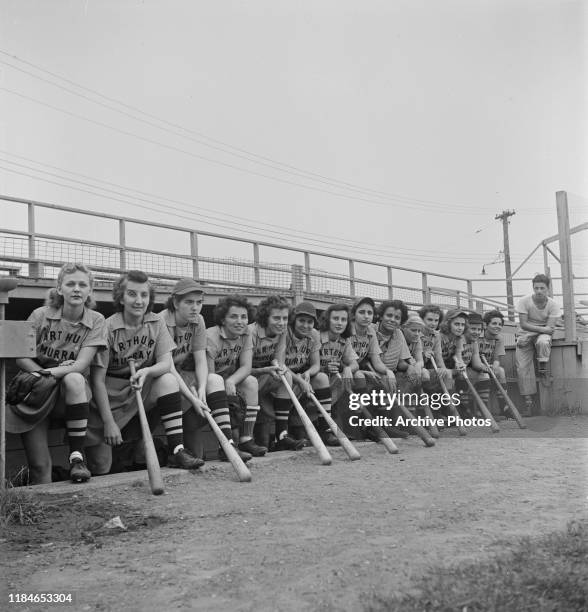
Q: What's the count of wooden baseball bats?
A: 10